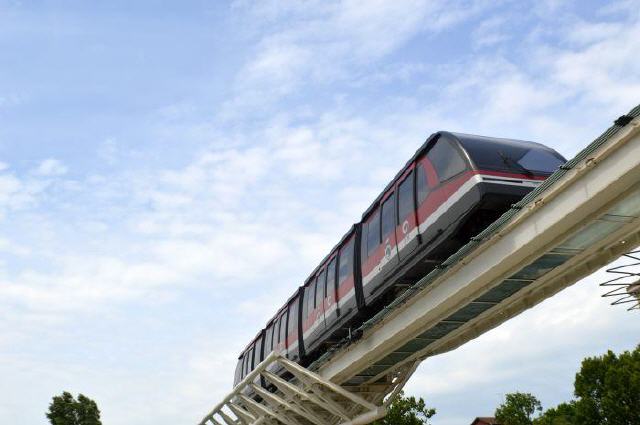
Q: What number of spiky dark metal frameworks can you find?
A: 1